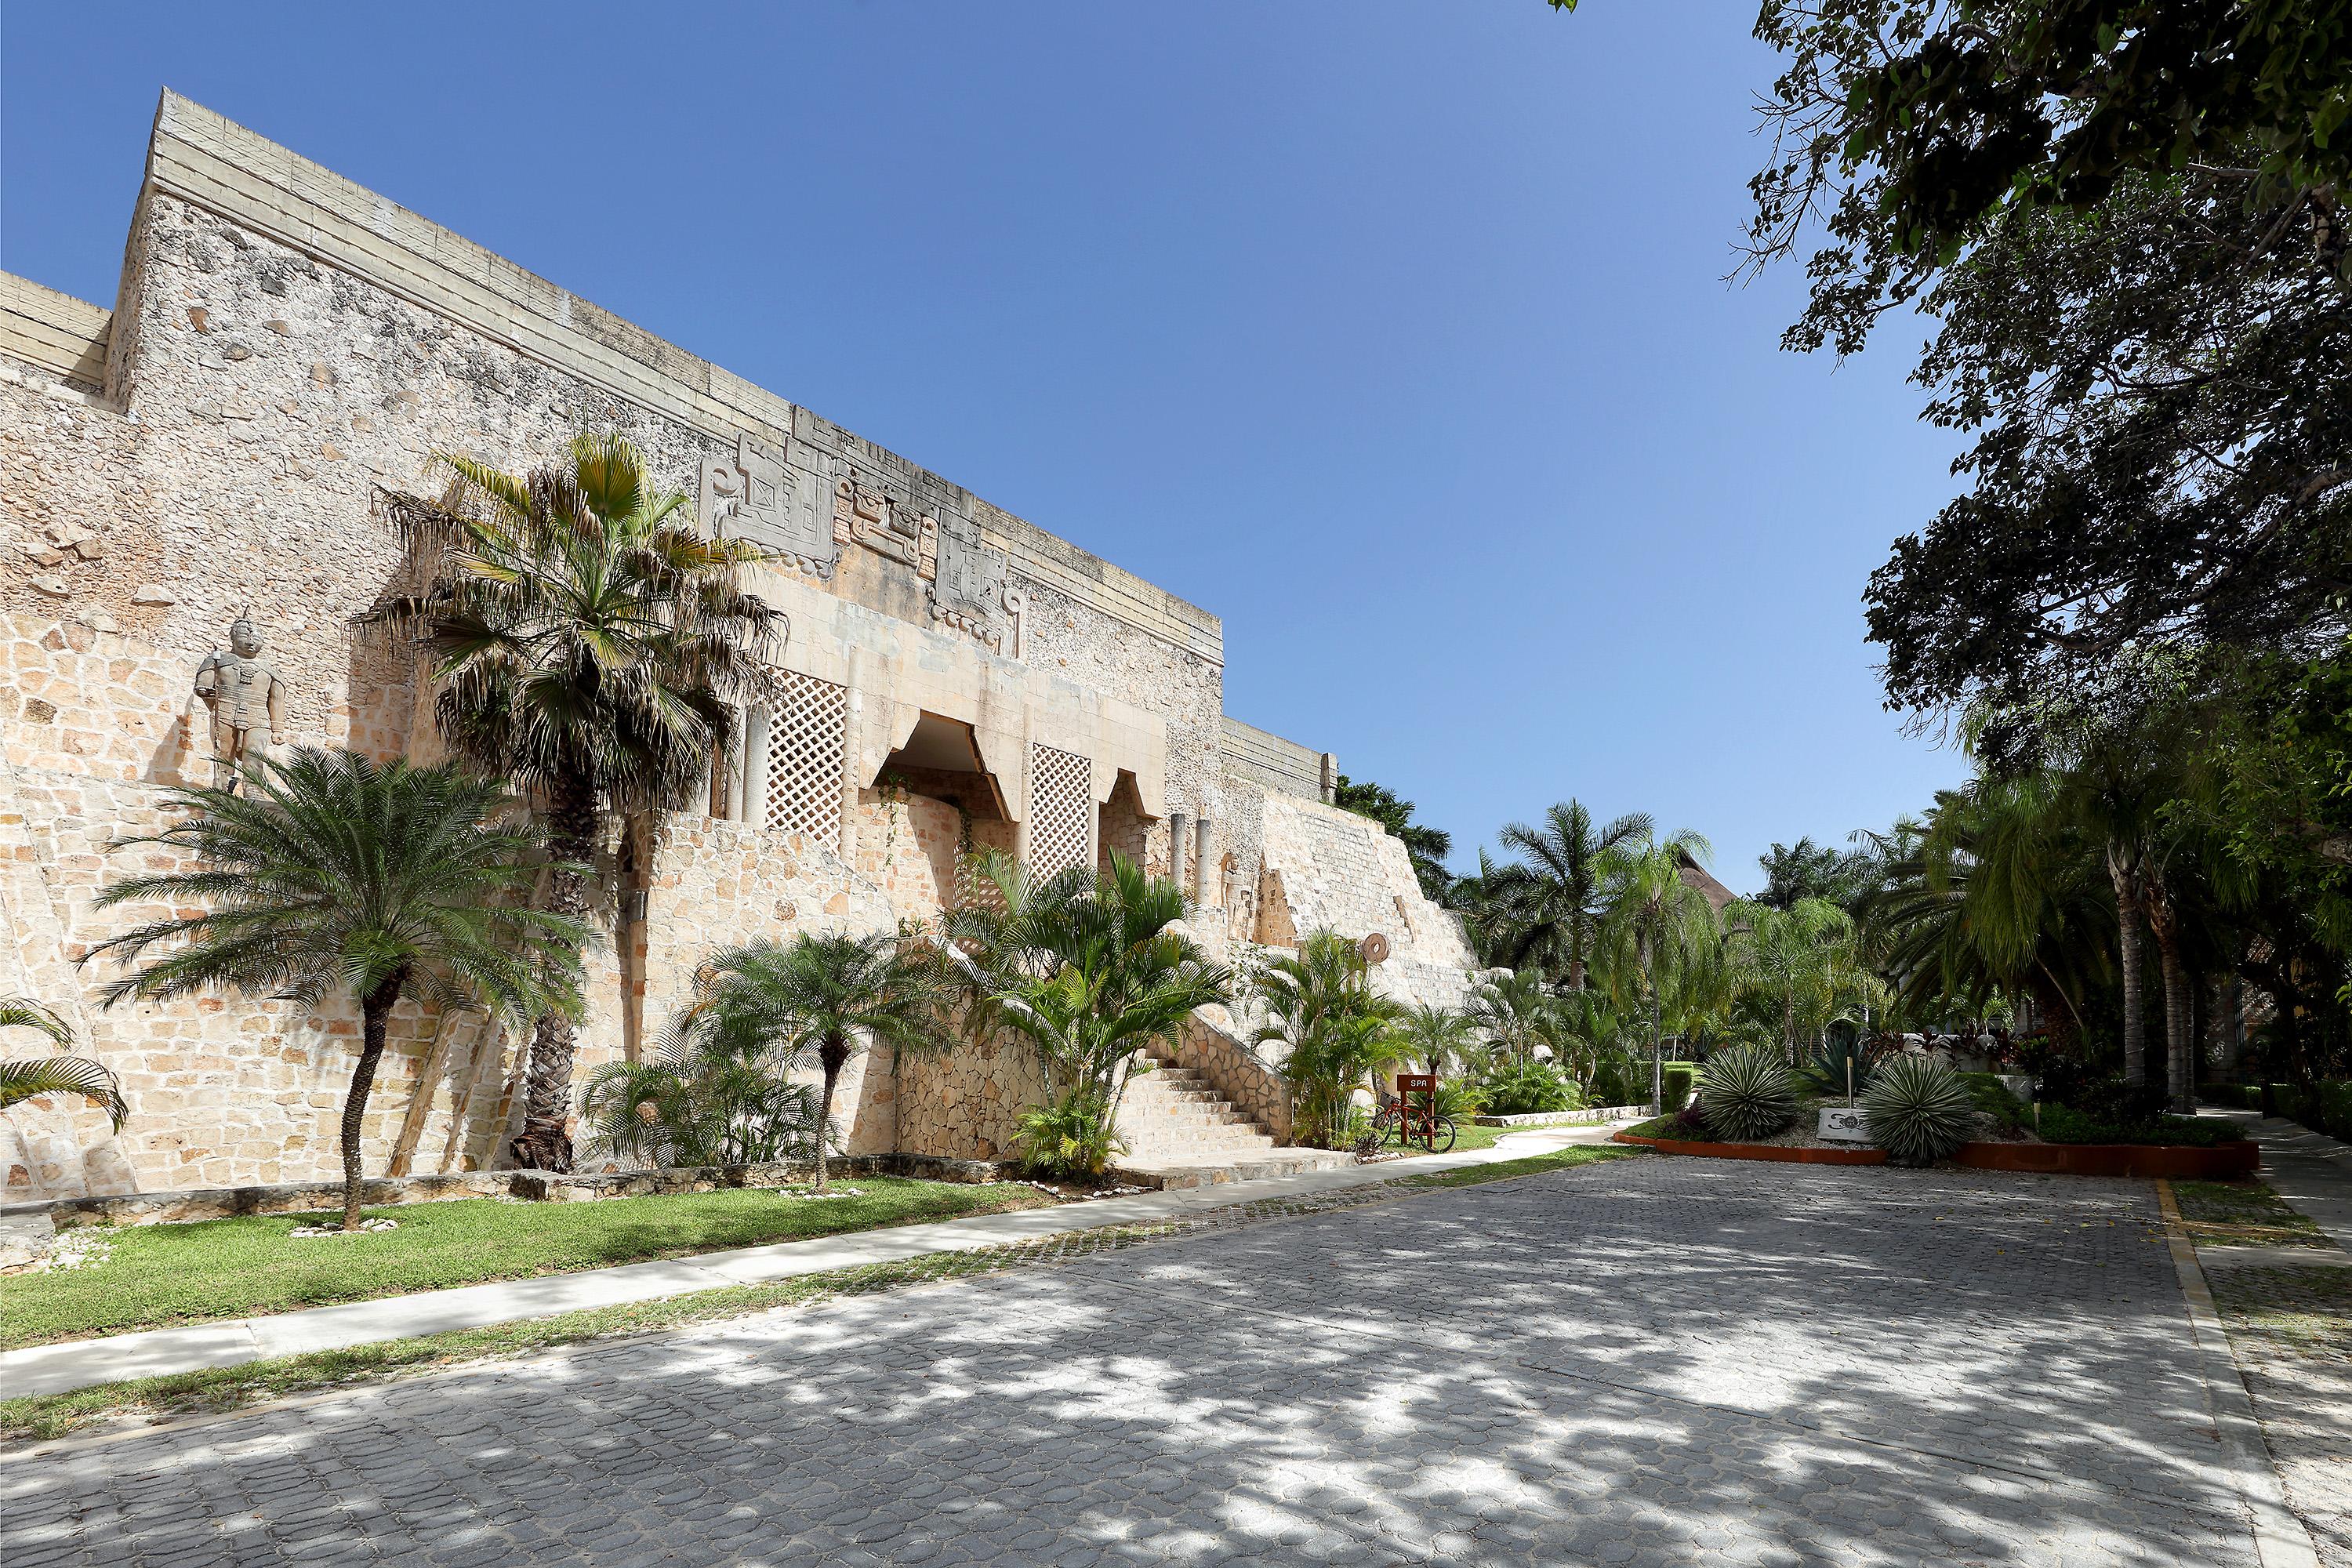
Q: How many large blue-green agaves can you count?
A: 1